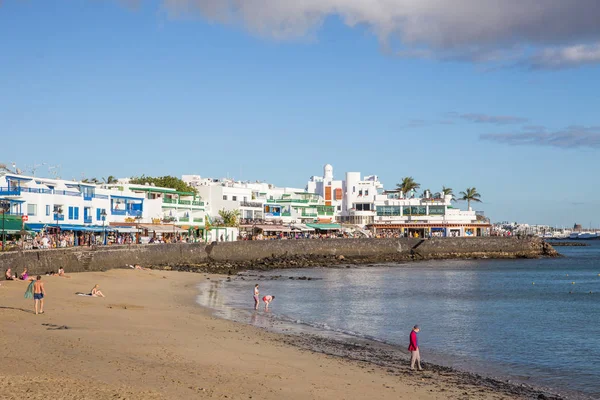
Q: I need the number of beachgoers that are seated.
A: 4